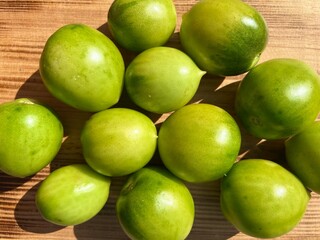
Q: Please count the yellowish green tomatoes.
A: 12